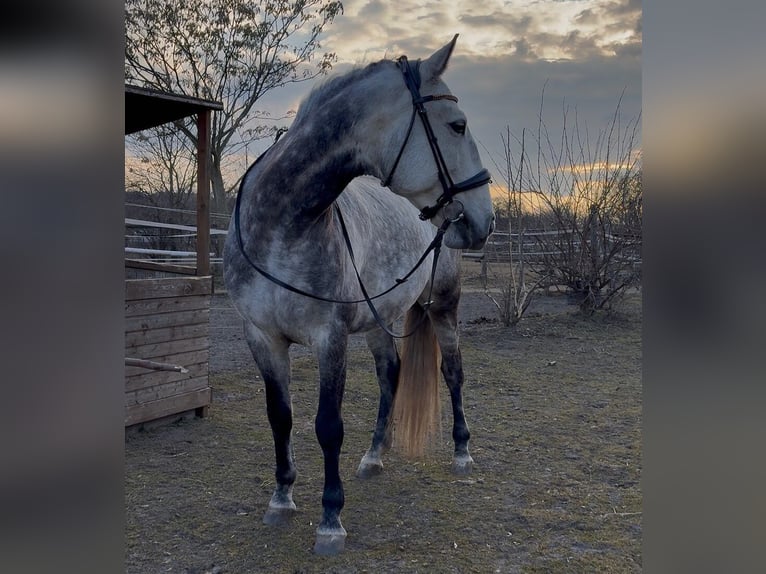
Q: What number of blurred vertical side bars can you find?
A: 2